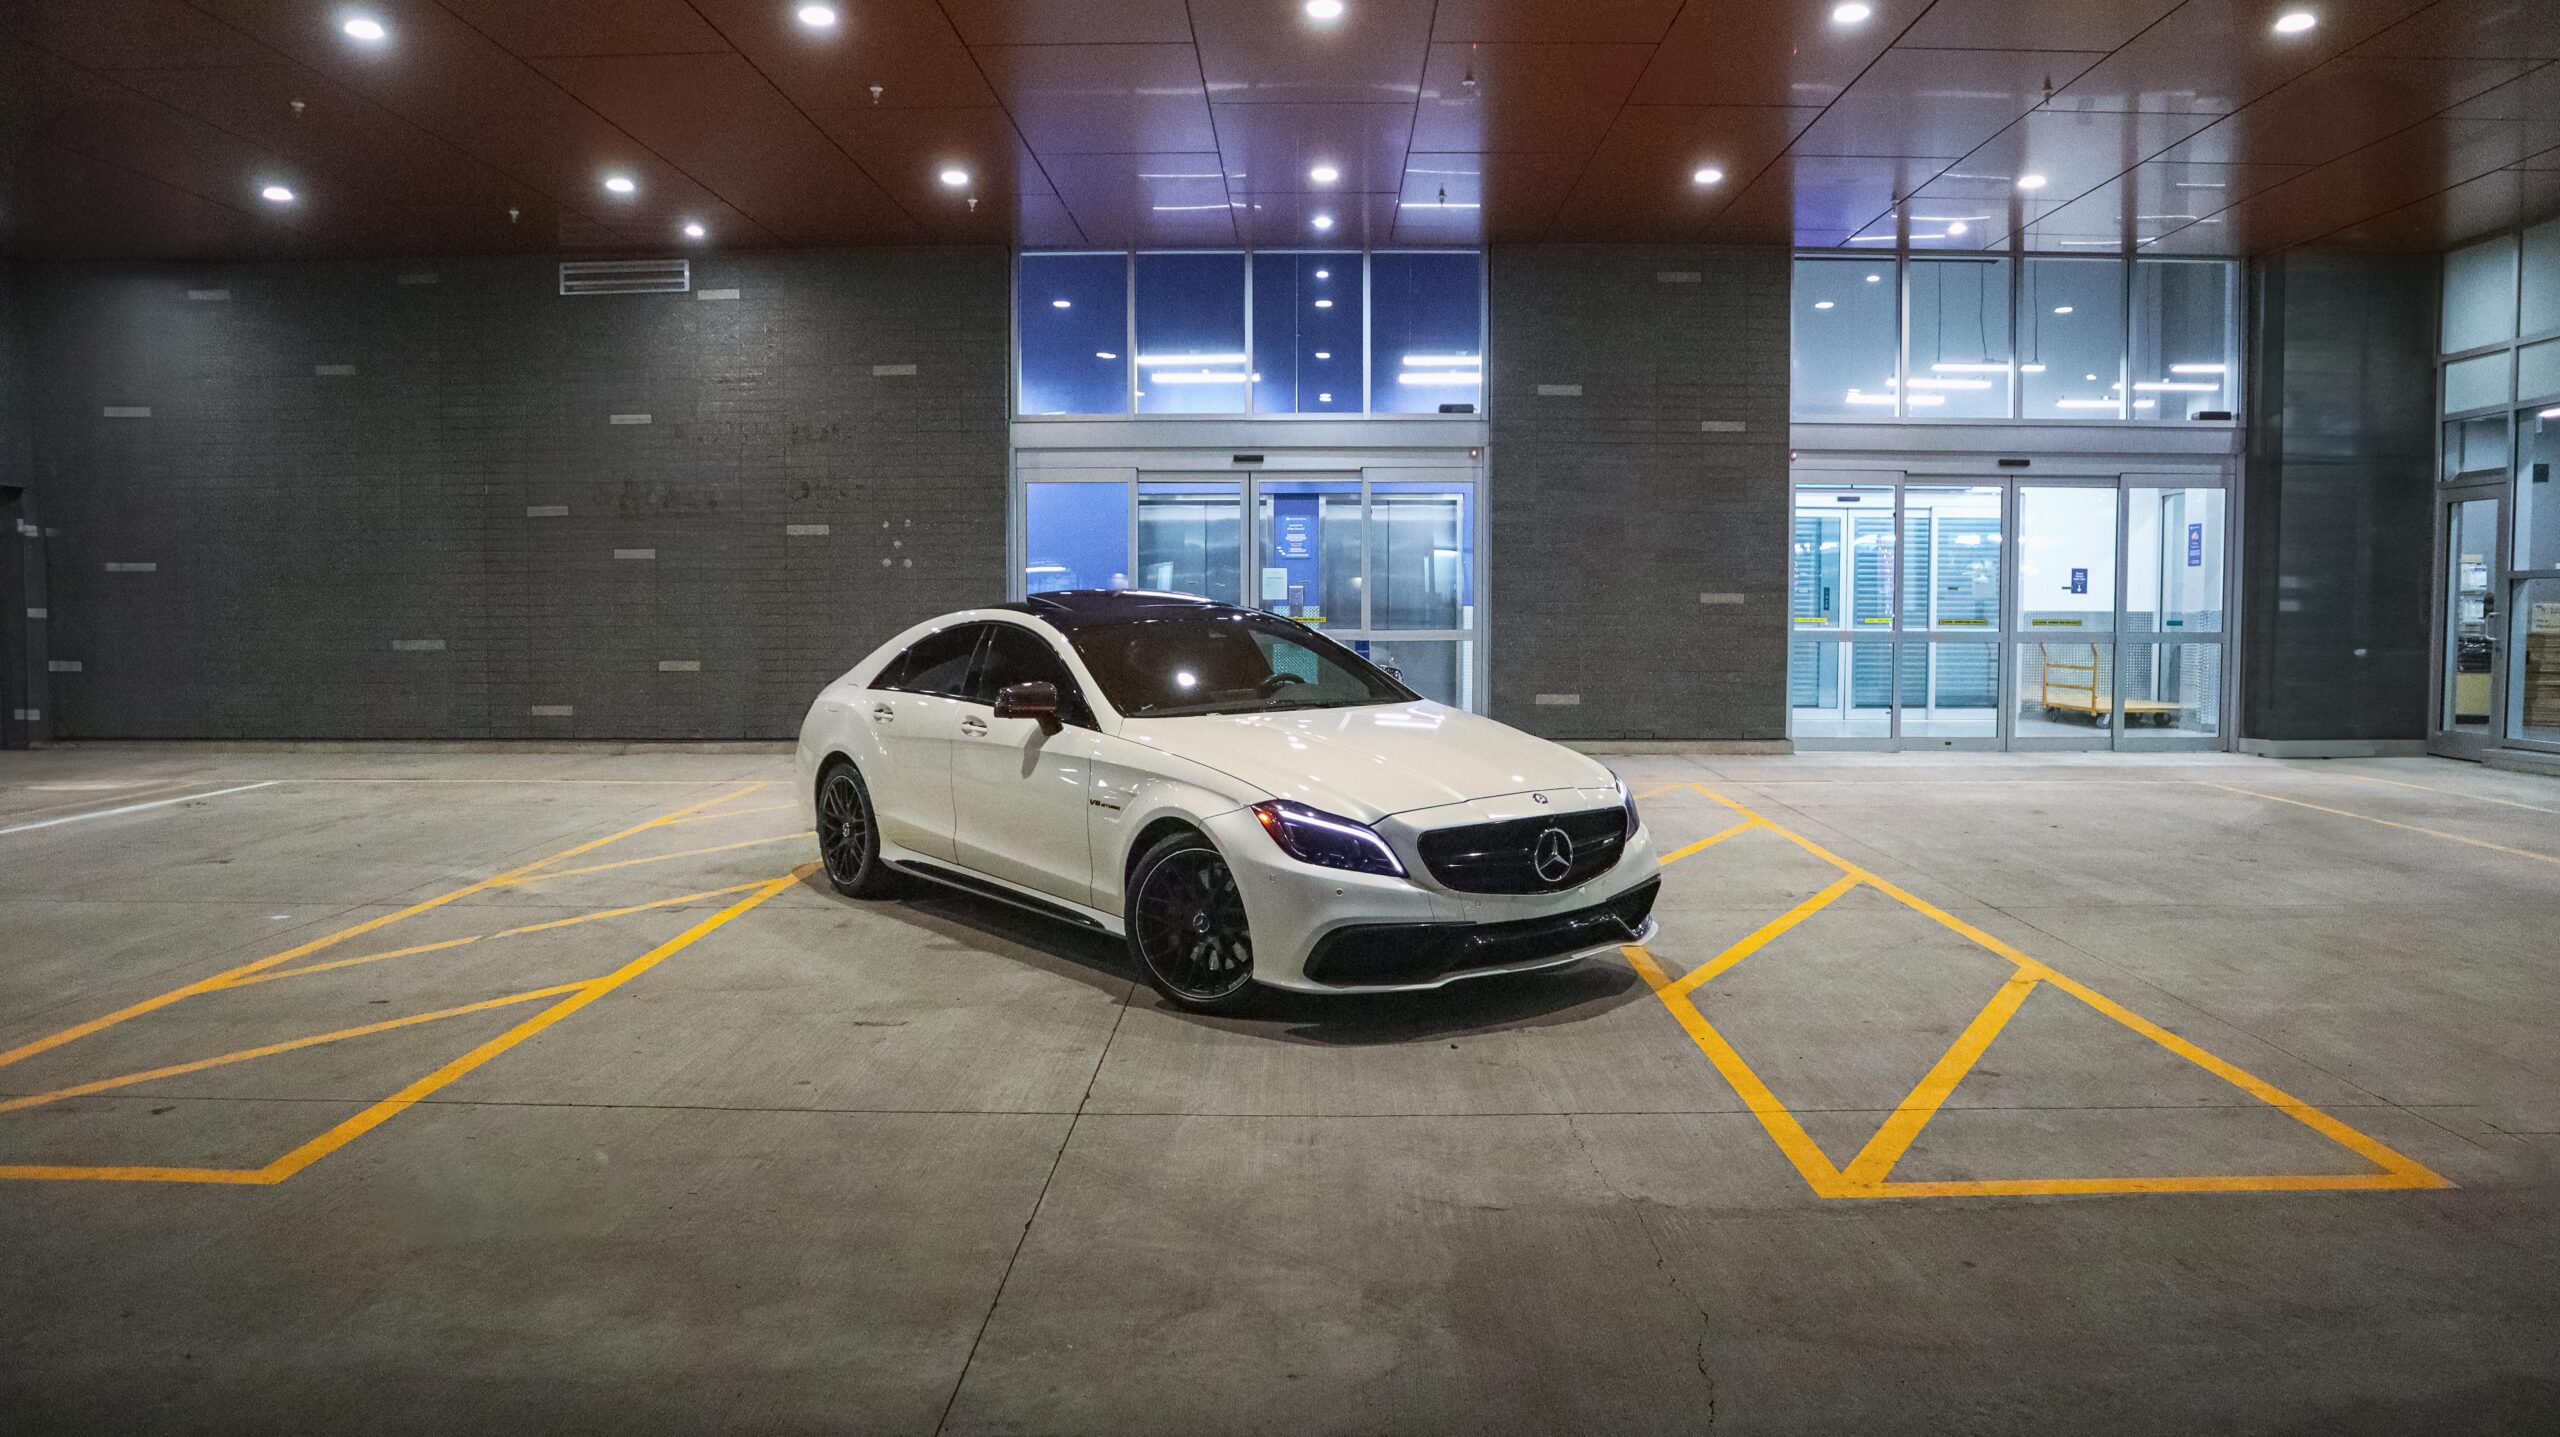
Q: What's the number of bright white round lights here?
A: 14